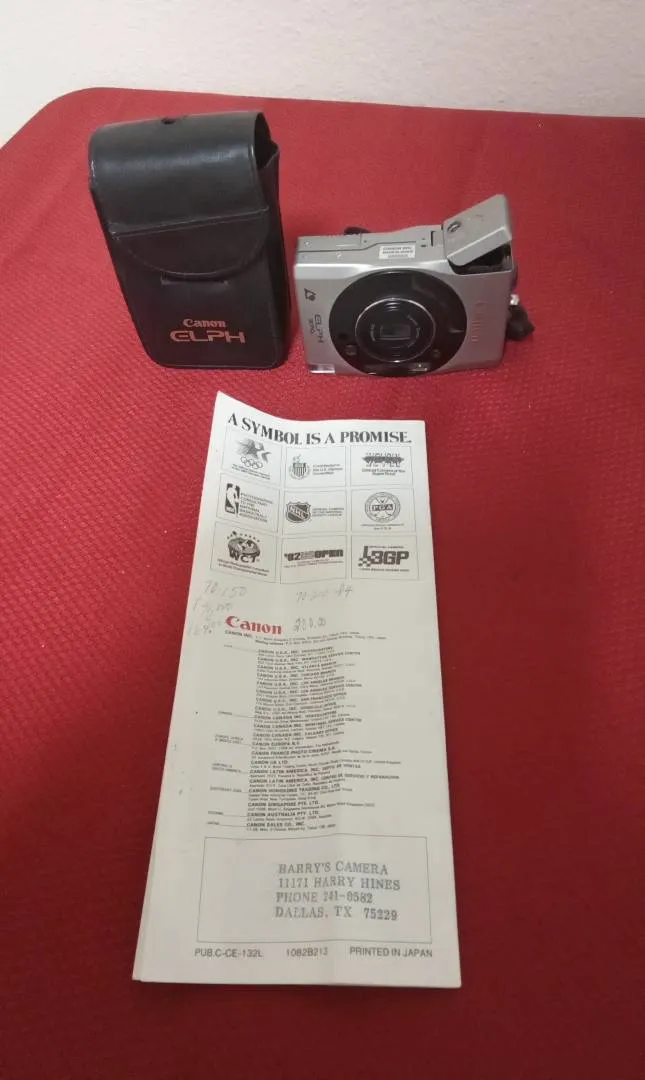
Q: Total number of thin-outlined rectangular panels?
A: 10